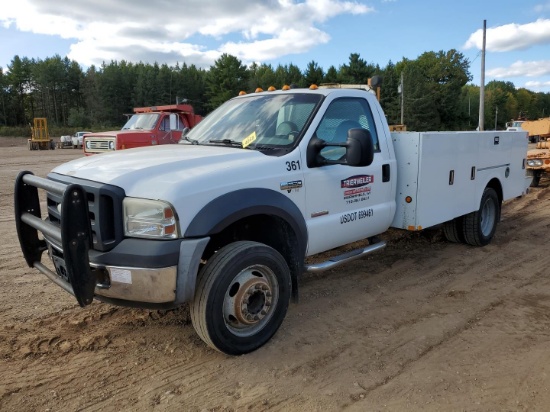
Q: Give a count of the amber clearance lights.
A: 5